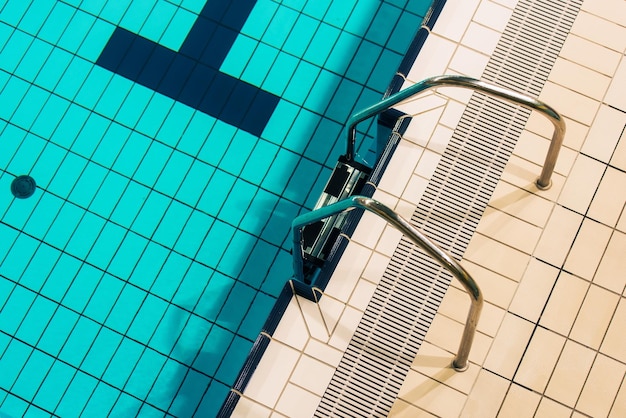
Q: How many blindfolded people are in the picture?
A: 0